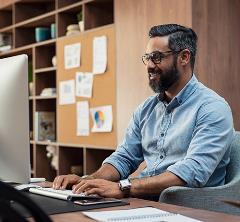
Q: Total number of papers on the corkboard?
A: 6